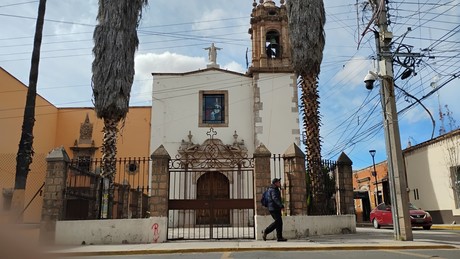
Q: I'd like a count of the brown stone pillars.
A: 5